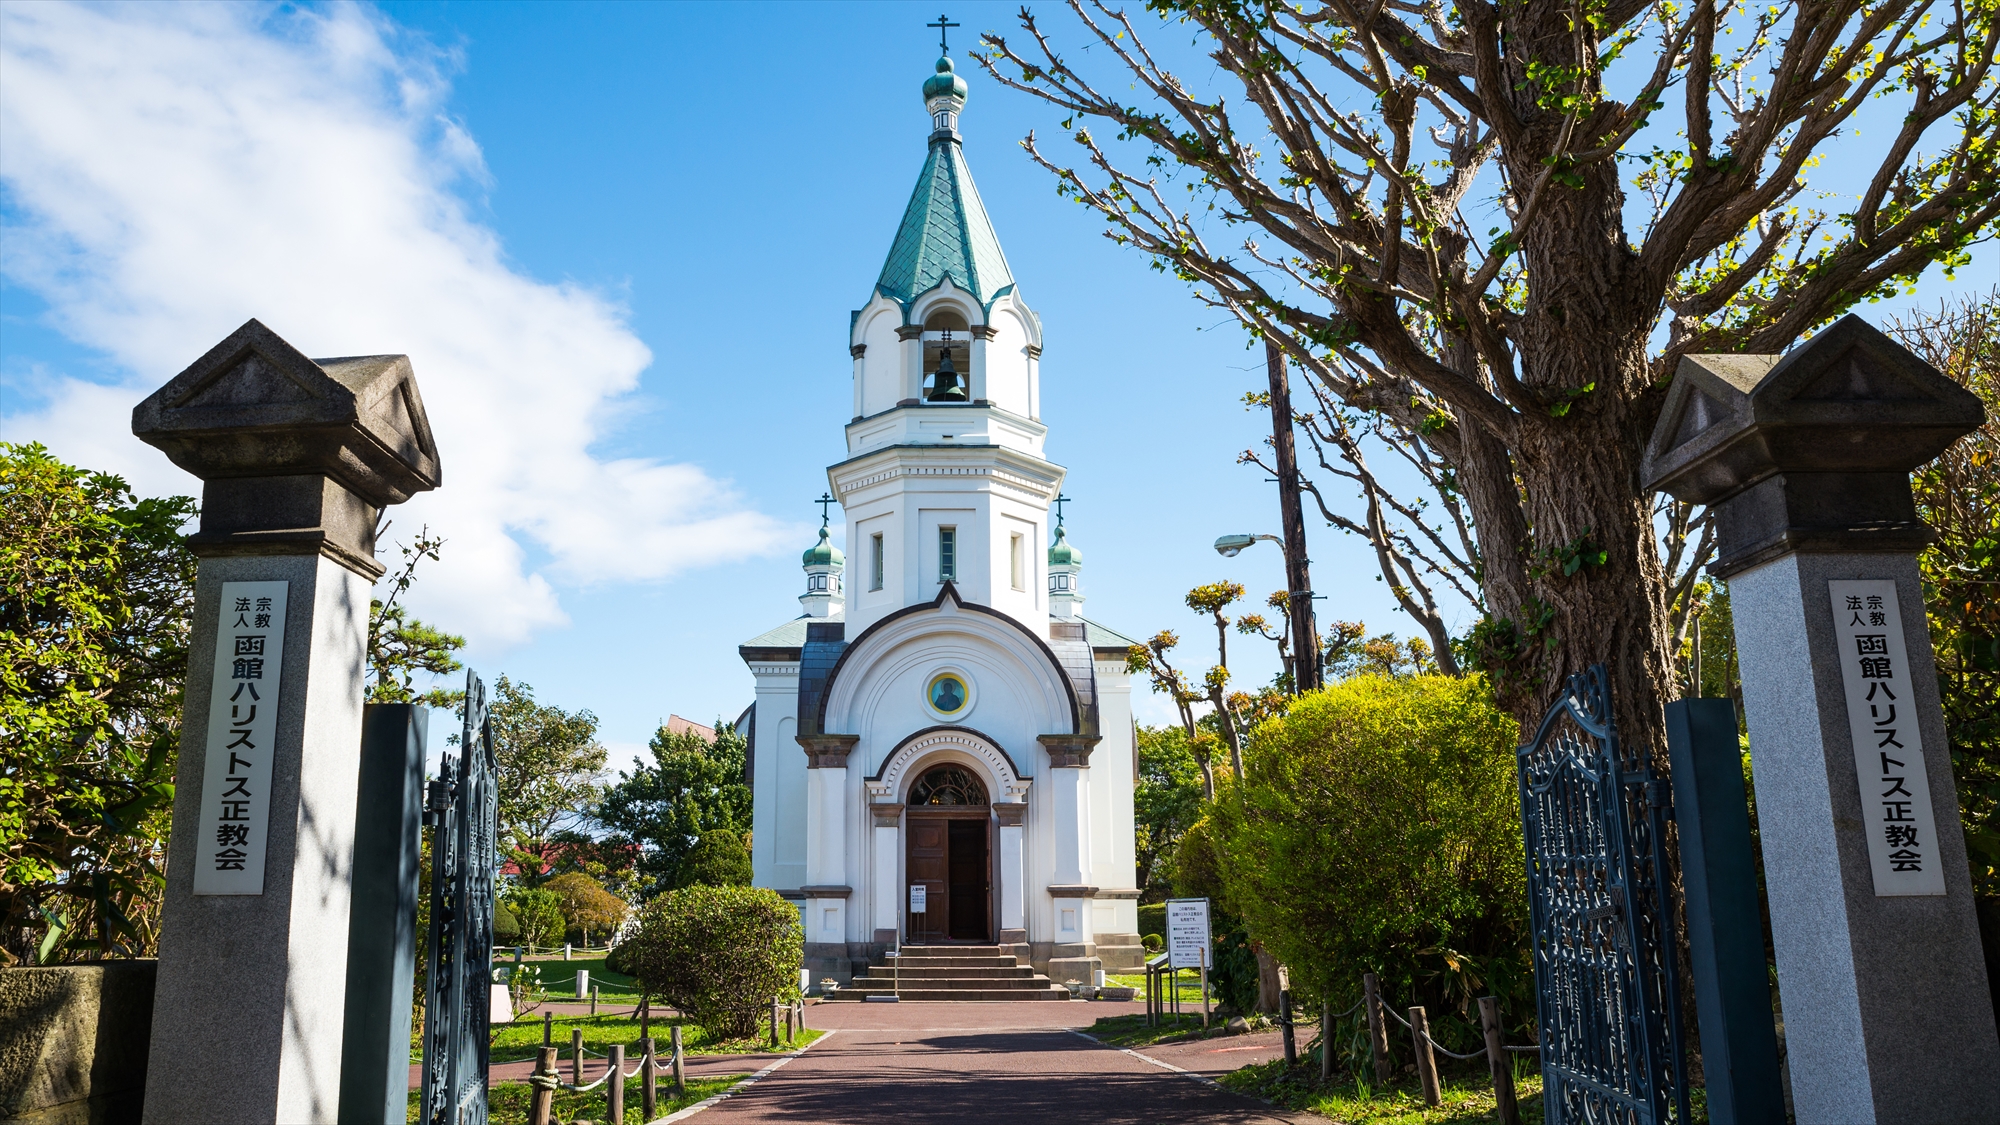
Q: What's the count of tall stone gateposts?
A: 2